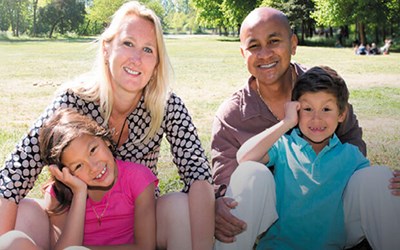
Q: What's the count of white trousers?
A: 1